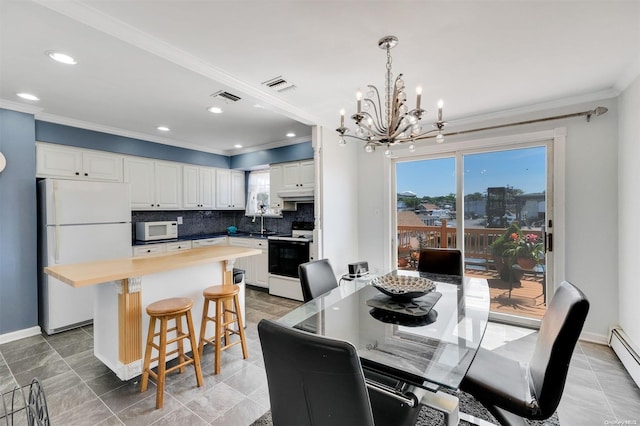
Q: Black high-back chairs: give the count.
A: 4